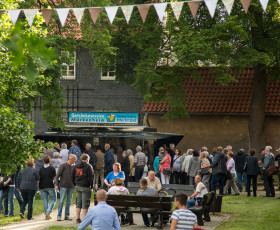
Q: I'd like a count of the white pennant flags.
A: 6